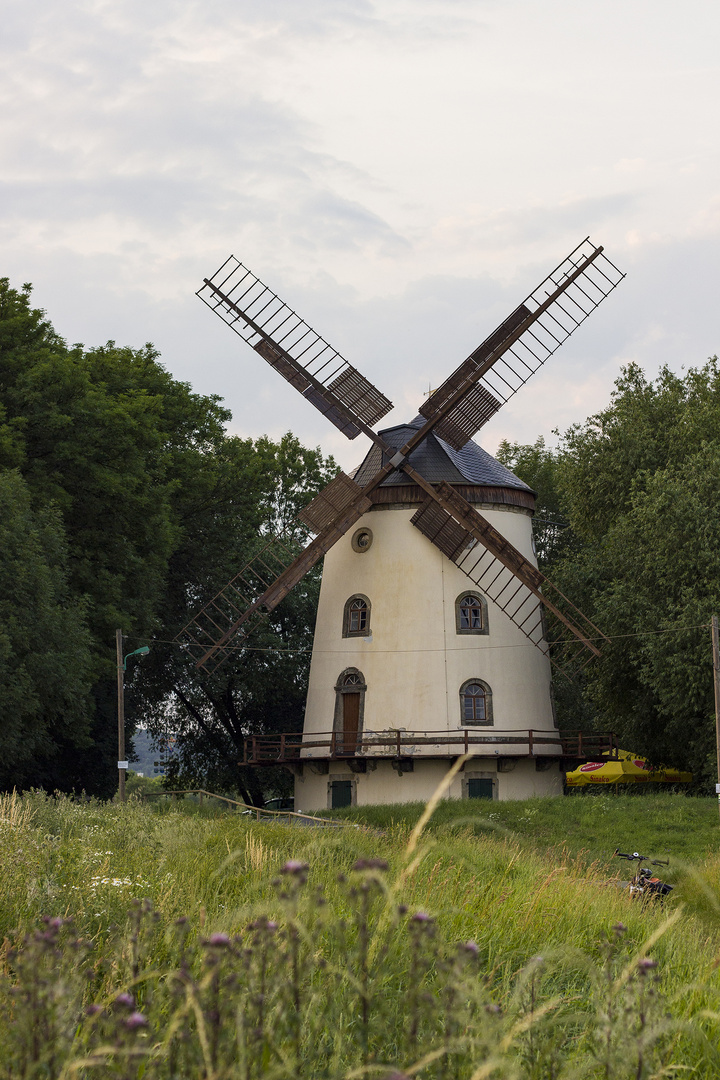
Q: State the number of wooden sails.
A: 4